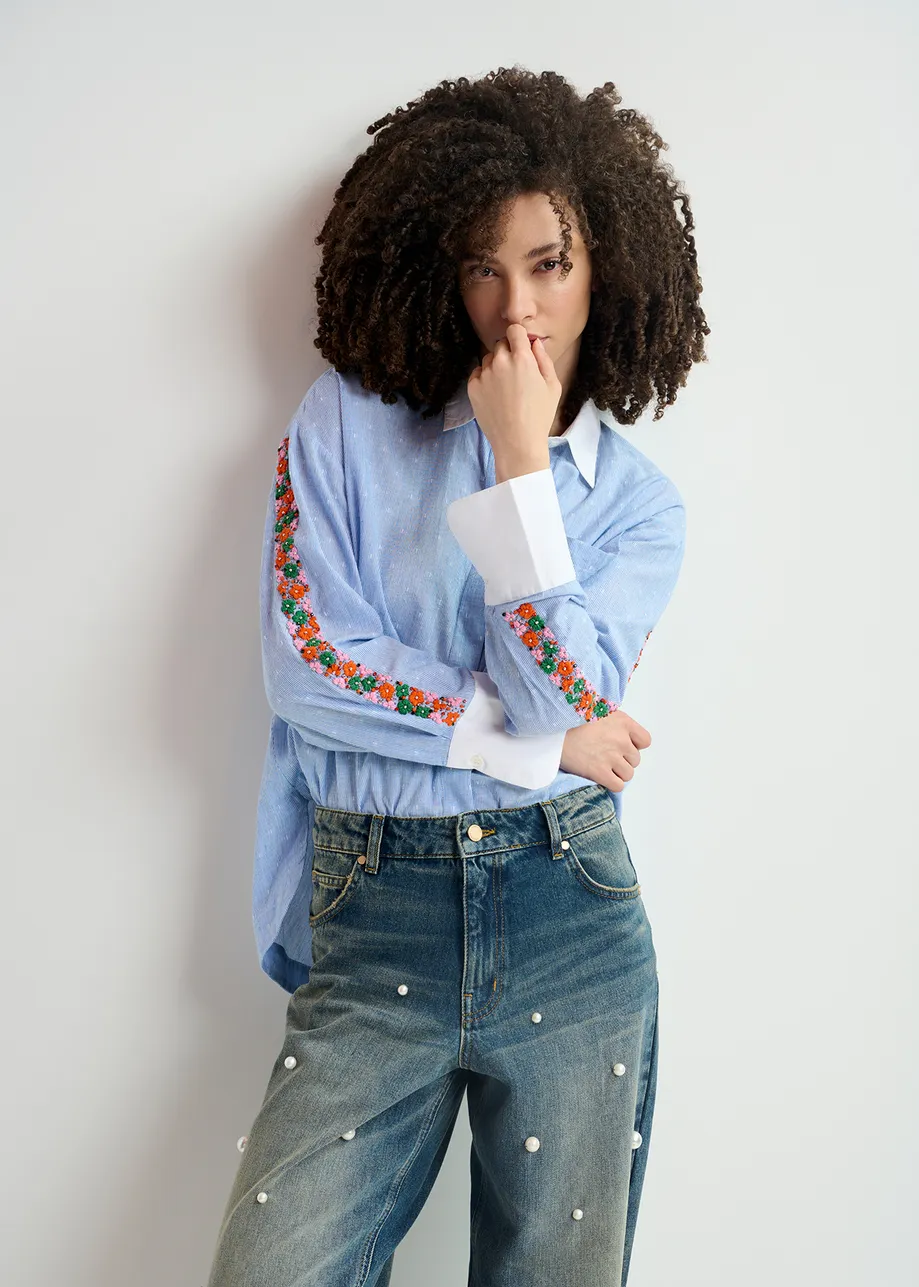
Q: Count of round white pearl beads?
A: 10